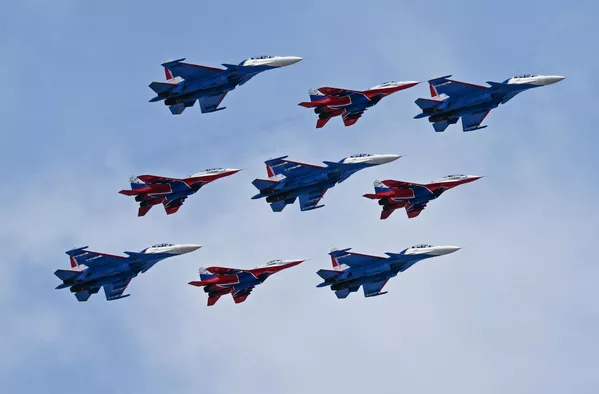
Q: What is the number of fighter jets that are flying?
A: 9